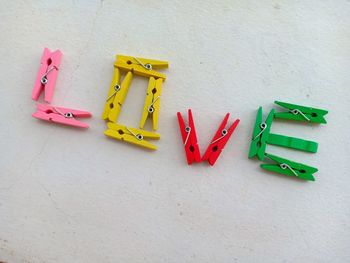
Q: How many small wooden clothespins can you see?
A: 12